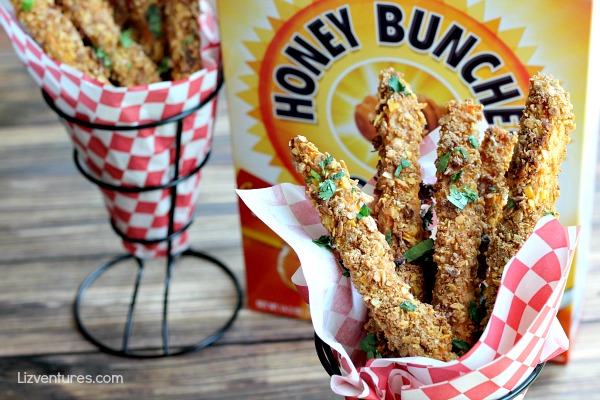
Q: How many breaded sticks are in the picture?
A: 9